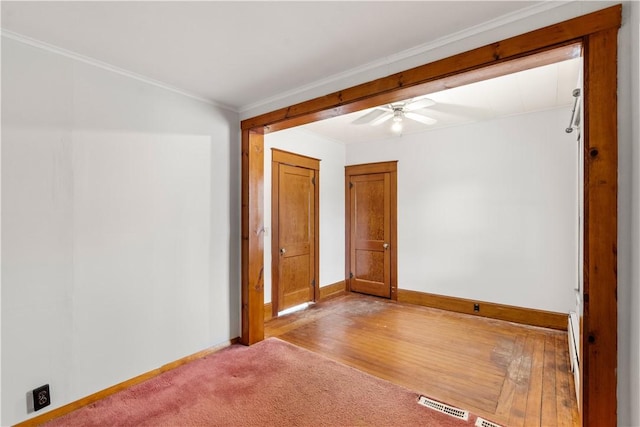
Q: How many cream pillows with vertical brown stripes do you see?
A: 0